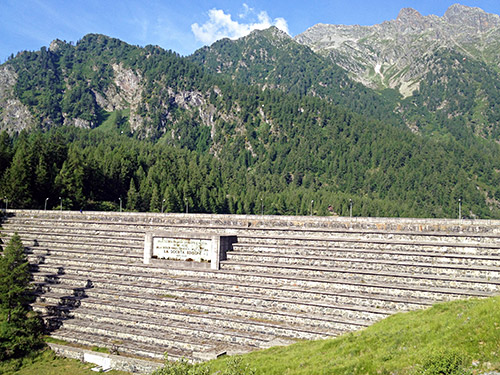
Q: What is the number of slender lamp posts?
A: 10